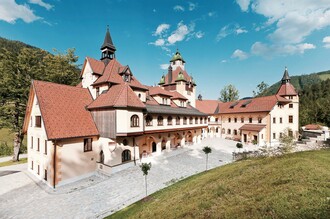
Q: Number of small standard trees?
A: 3